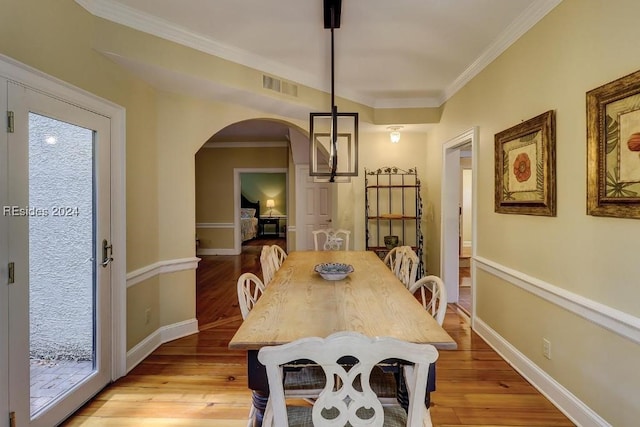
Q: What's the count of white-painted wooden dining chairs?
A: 8